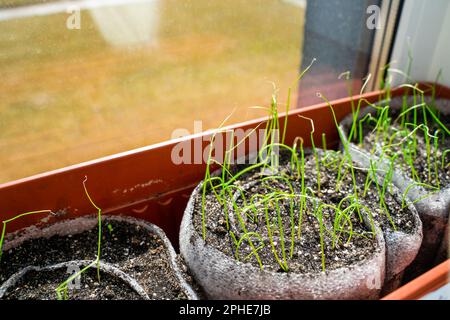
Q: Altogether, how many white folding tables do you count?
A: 0